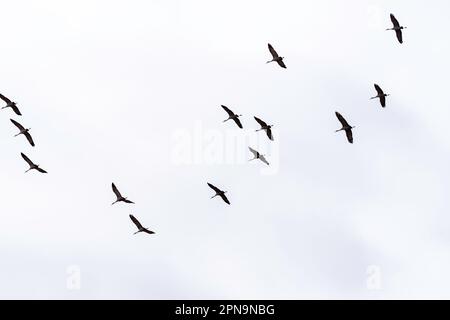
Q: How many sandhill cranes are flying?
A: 13